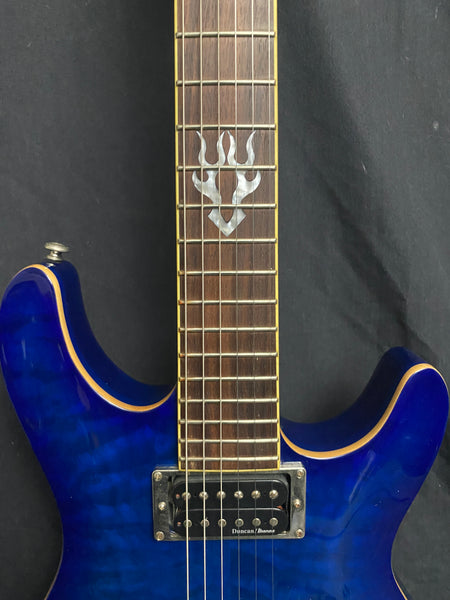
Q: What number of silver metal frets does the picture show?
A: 15